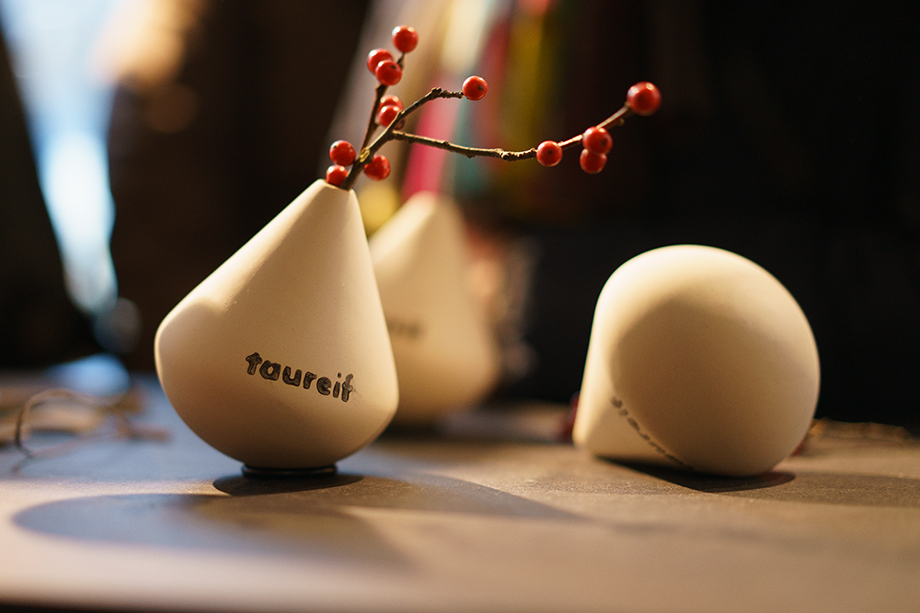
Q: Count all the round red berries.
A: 13